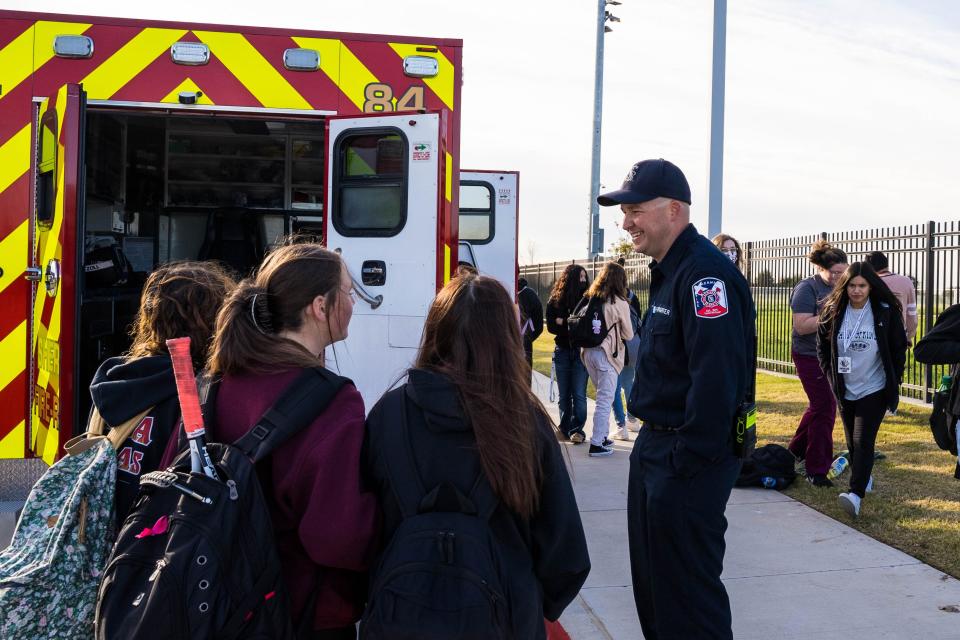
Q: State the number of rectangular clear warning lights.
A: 4